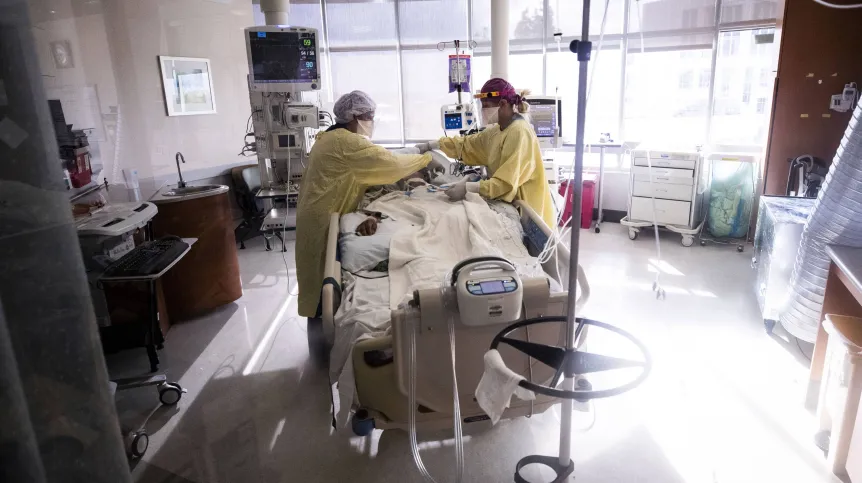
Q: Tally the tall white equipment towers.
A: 1